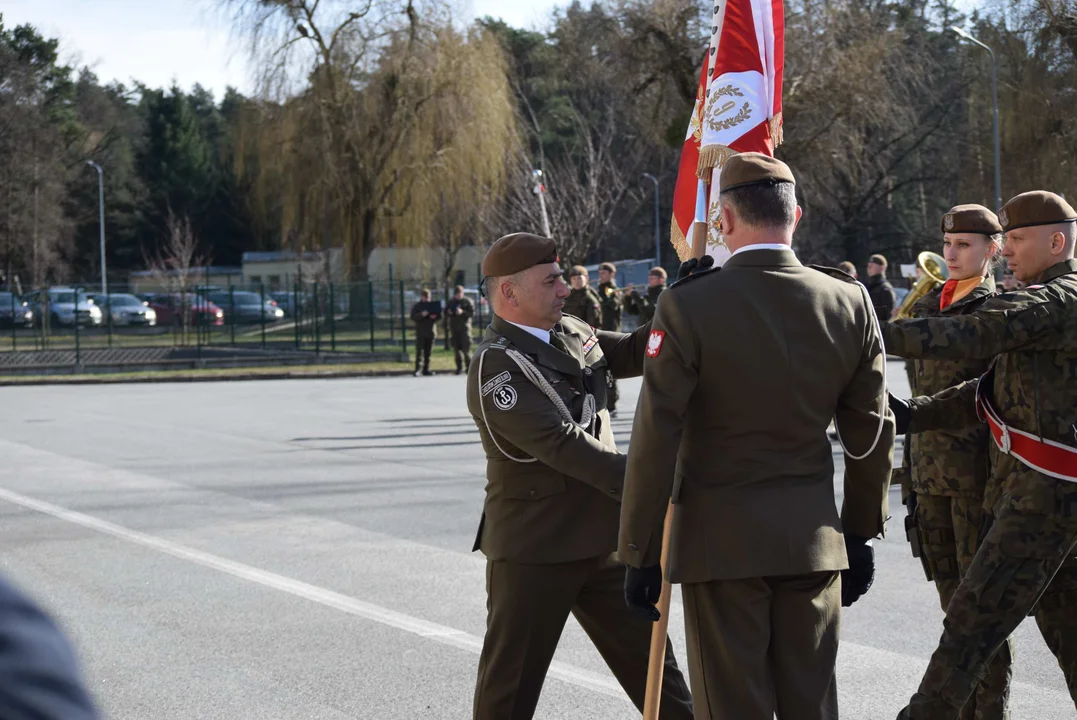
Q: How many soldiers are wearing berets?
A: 11